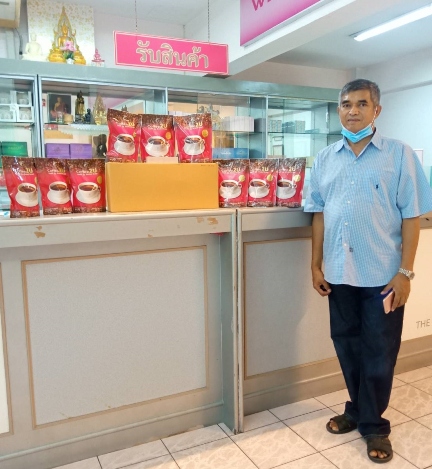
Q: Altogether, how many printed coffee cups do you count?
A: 9